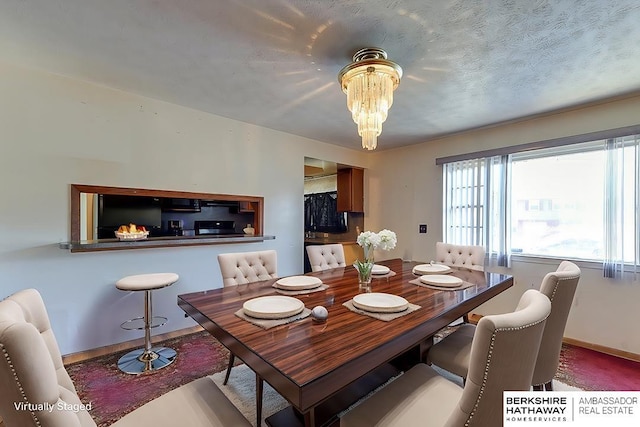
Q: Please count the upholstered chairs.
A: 6